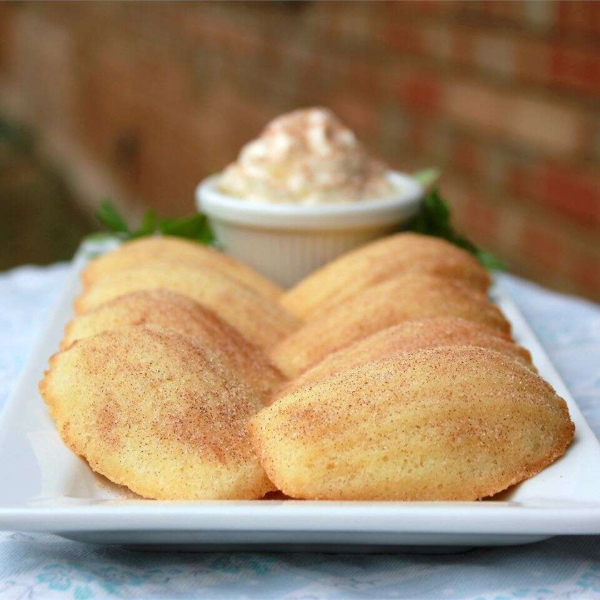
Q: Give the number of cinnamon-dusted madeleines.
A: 8